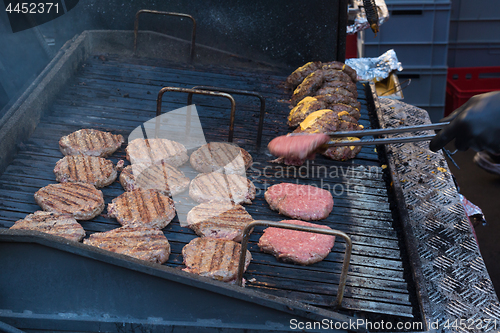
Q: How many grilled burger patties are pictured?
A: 12